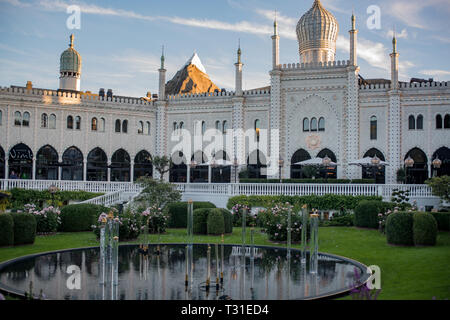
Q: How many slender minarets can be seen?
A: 5